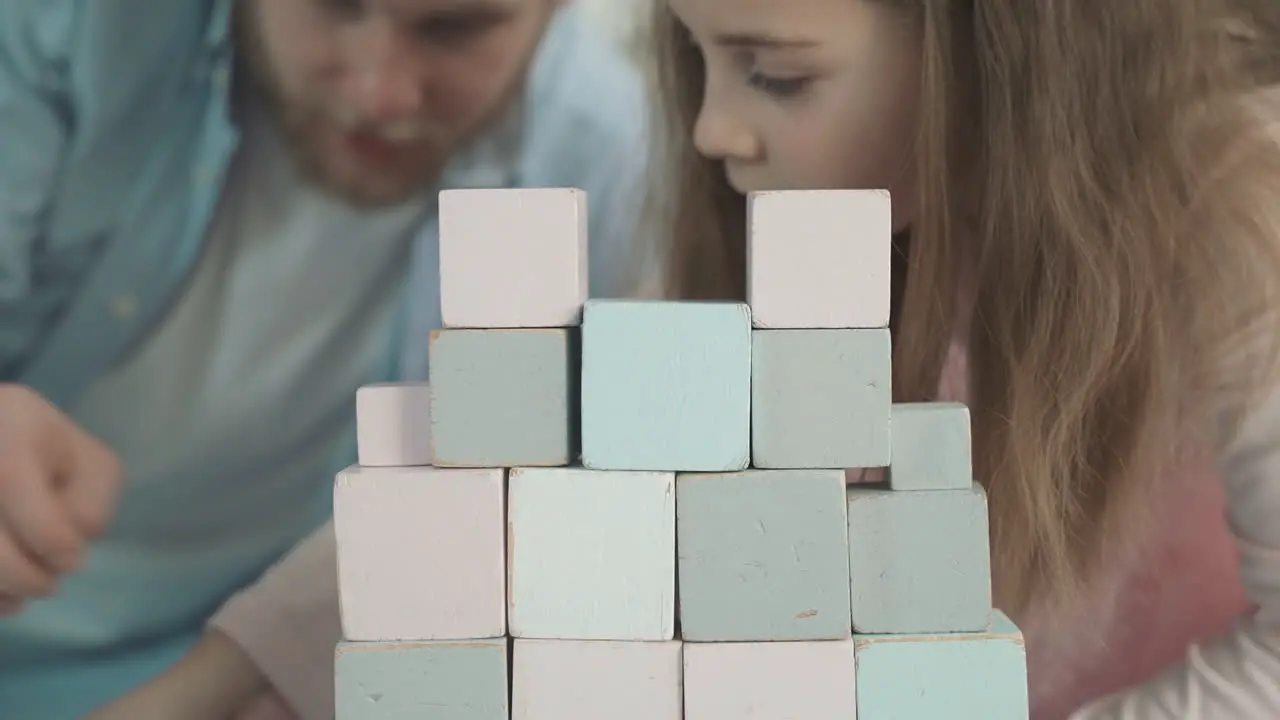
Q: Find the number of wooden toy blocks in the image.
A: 15